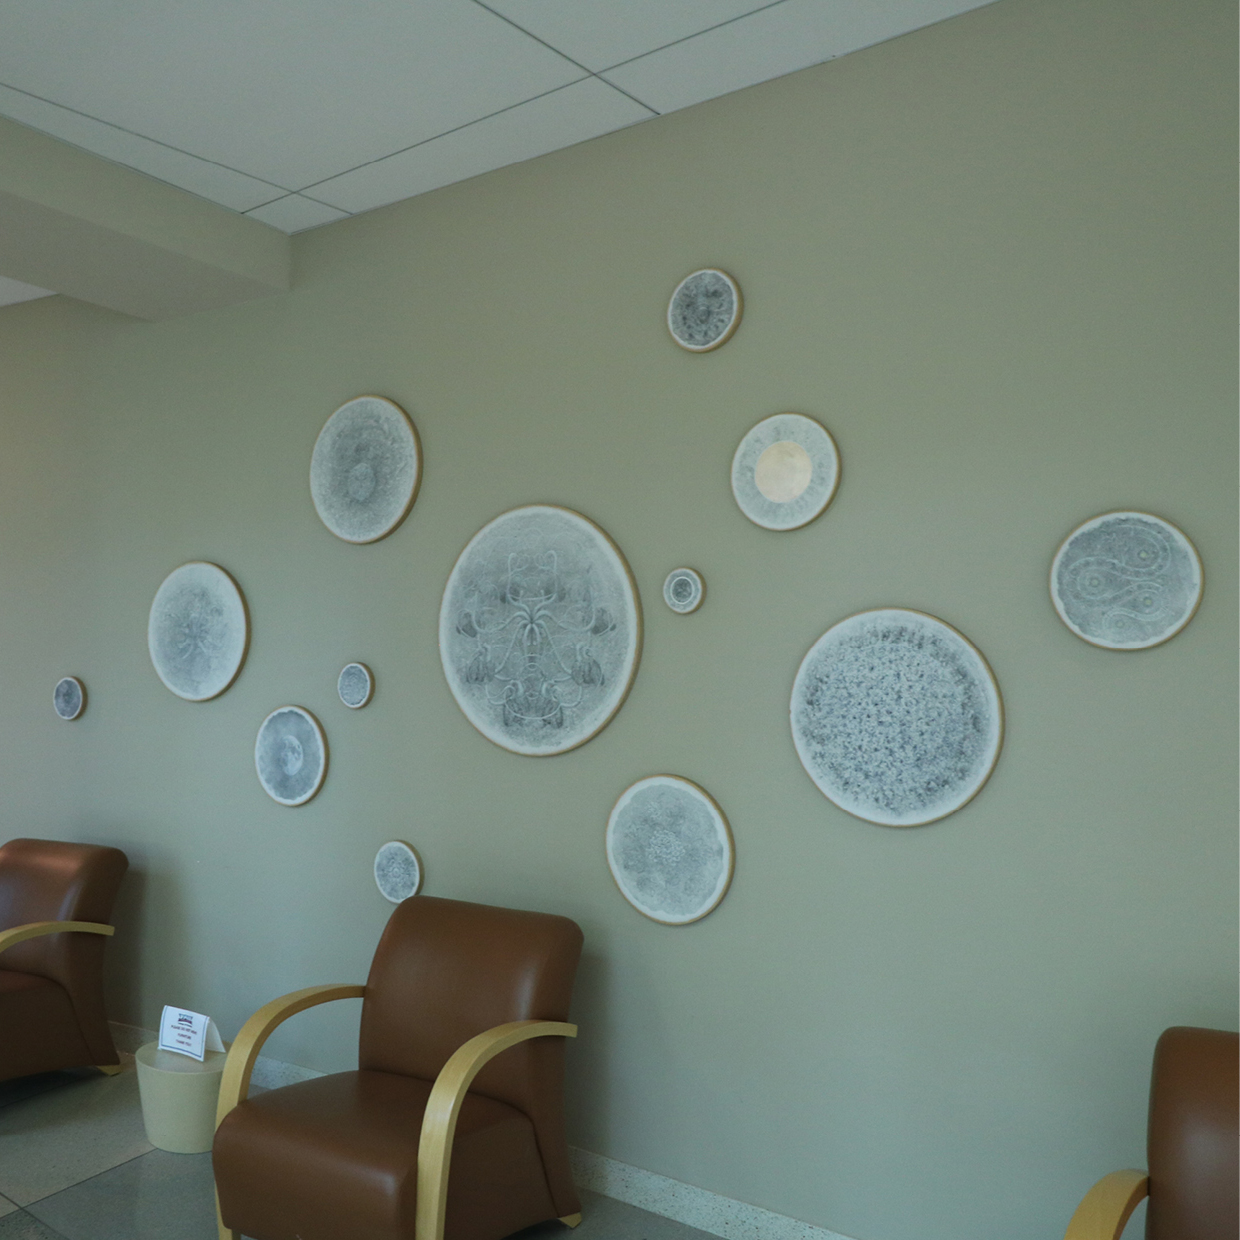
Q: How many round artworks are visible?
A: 13